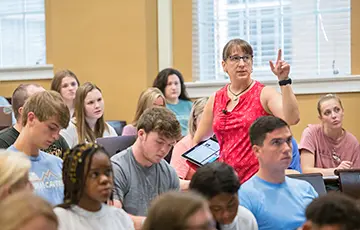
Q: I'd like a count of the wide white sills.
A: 2